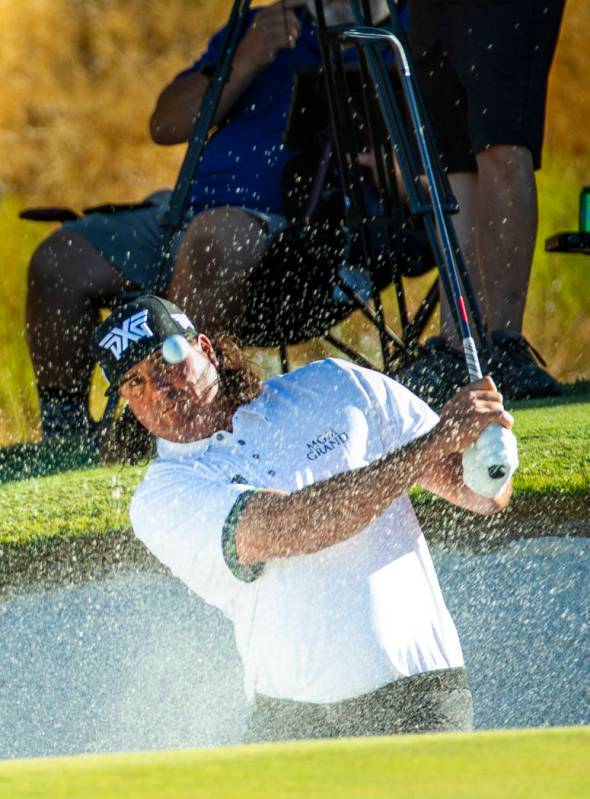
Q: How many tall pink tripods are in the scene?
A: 0